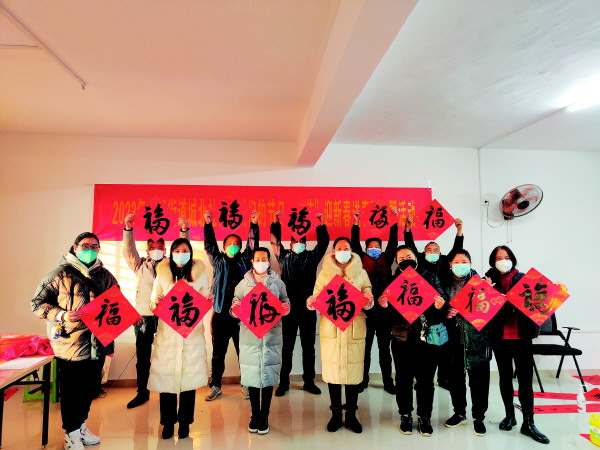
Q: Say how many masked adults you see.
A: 12